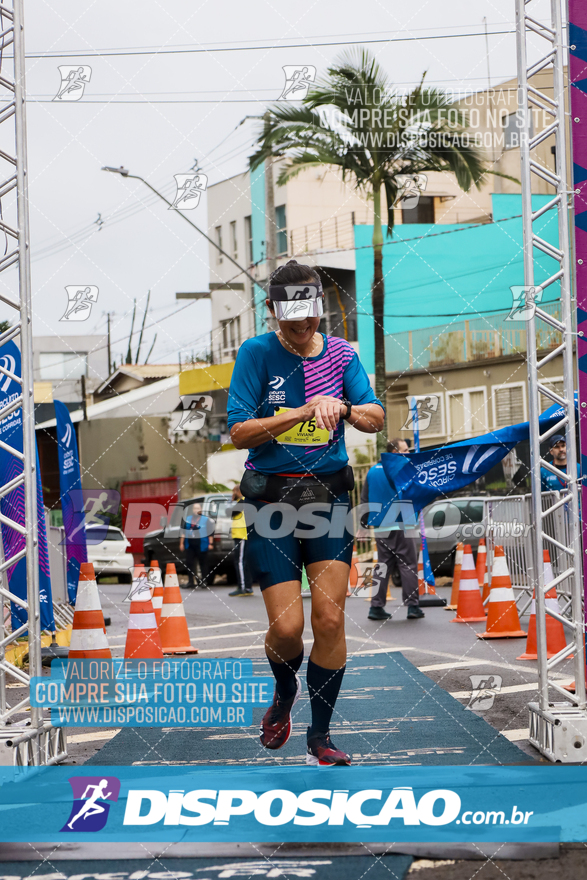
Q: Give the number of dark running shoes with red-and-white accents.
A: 2